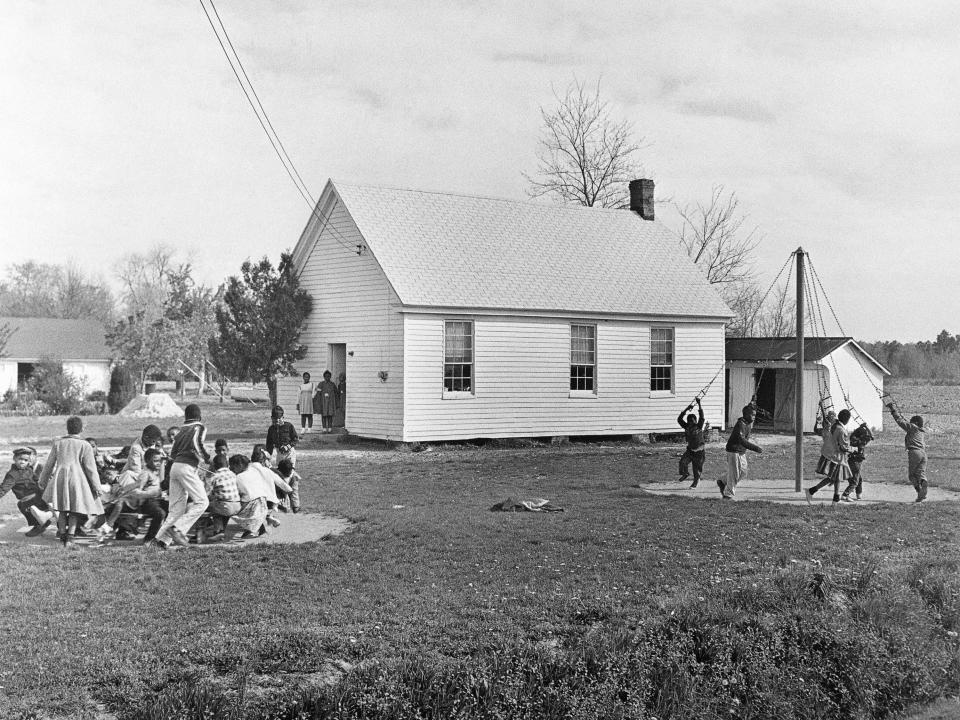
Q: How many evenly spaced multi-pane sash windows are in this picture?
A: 3